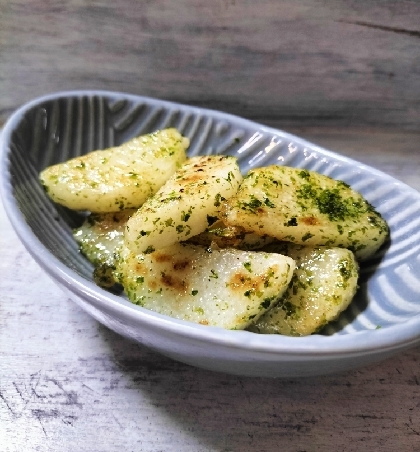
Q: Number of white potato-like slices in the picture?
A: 6